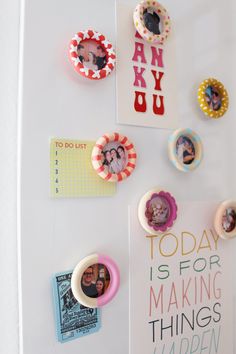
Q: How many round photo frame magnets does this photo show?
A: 8